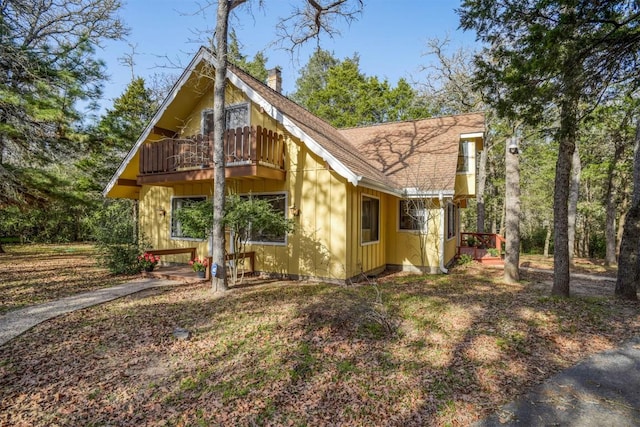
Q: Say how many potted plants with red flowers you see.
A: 2